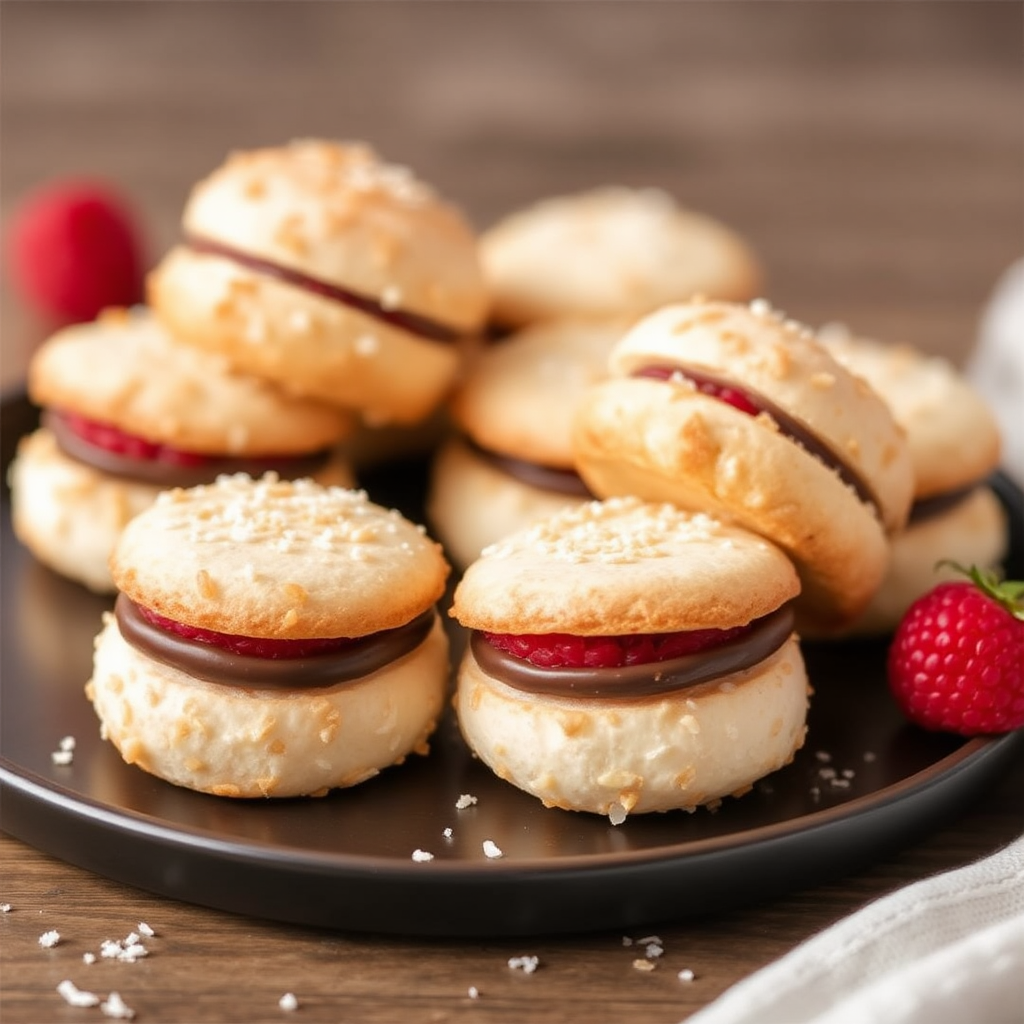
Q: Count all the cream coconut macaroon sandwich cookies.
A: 8